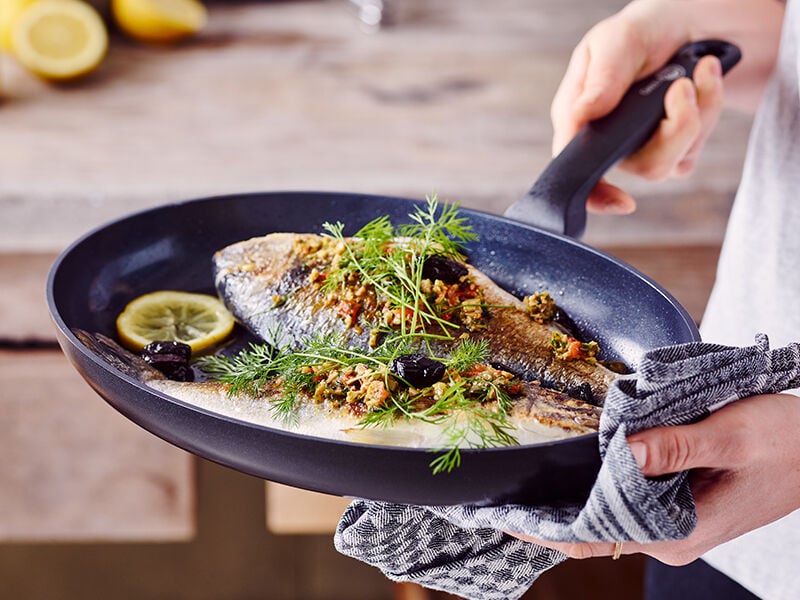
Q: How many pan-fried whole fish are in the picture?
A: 2